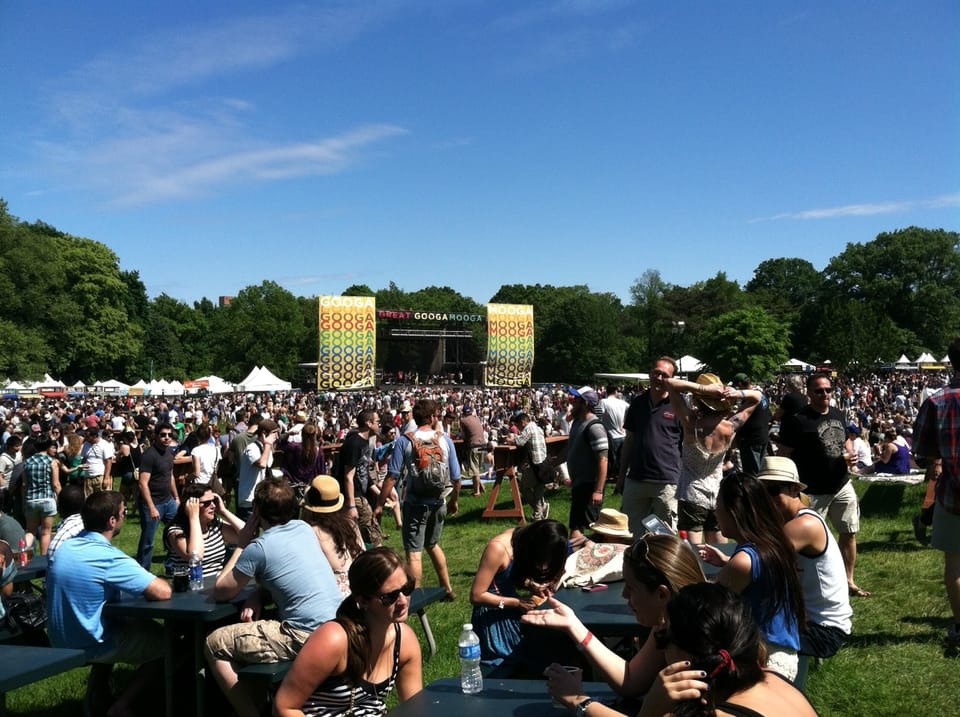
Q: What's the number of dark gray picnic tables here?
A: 5